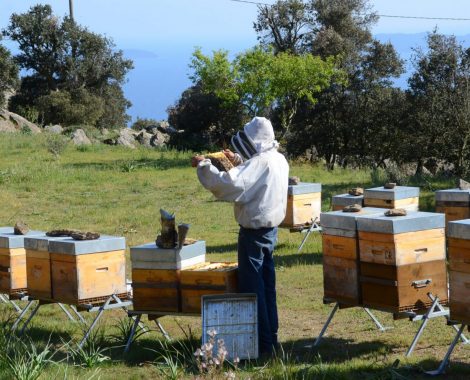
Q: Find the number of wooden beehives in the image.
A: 12